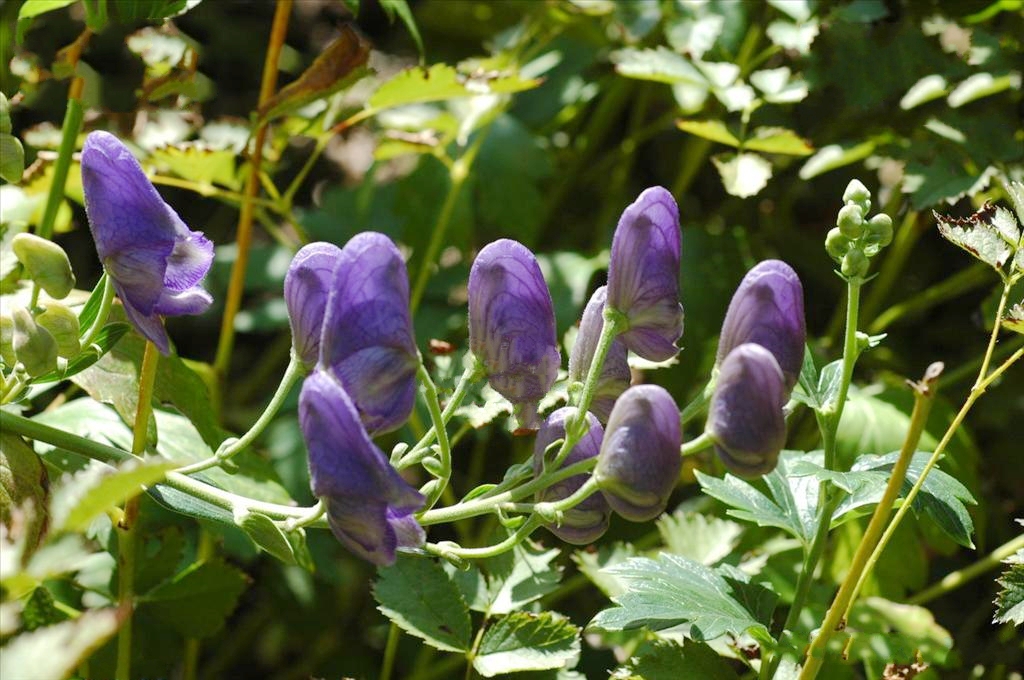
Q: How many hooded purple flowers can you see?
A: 11